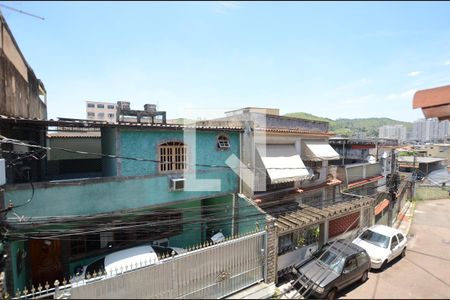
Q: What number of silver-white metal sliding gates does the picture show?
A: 1